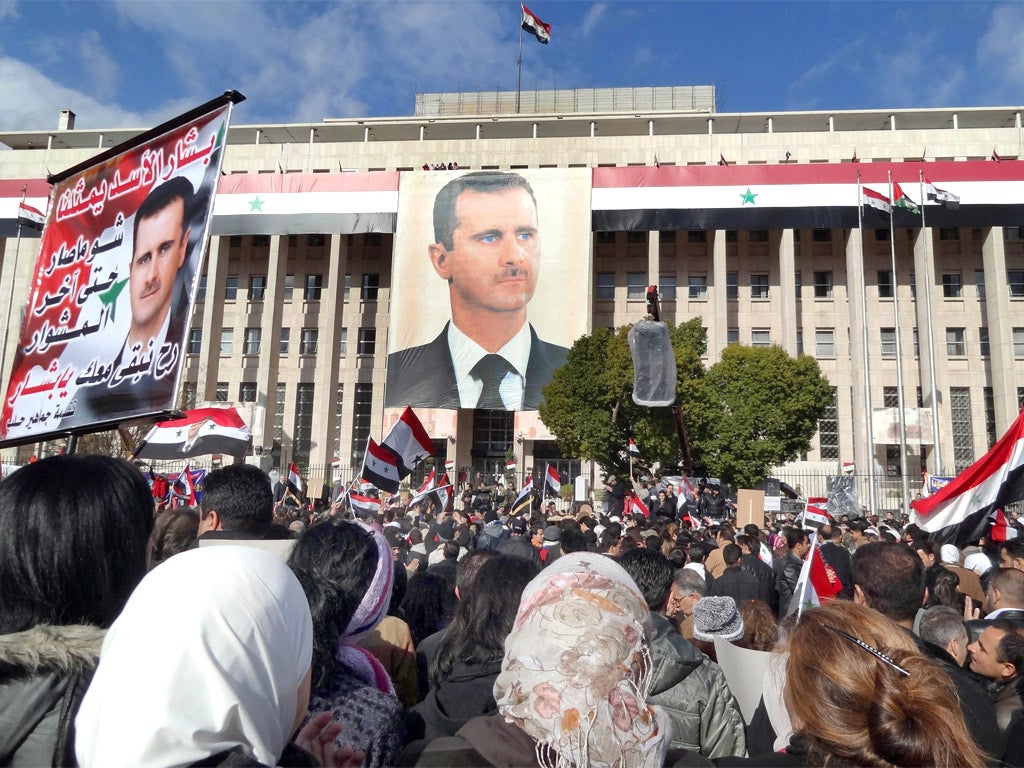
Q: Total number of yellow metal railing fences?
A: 0